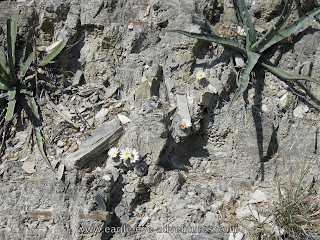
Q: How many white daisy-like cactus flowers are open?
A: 5